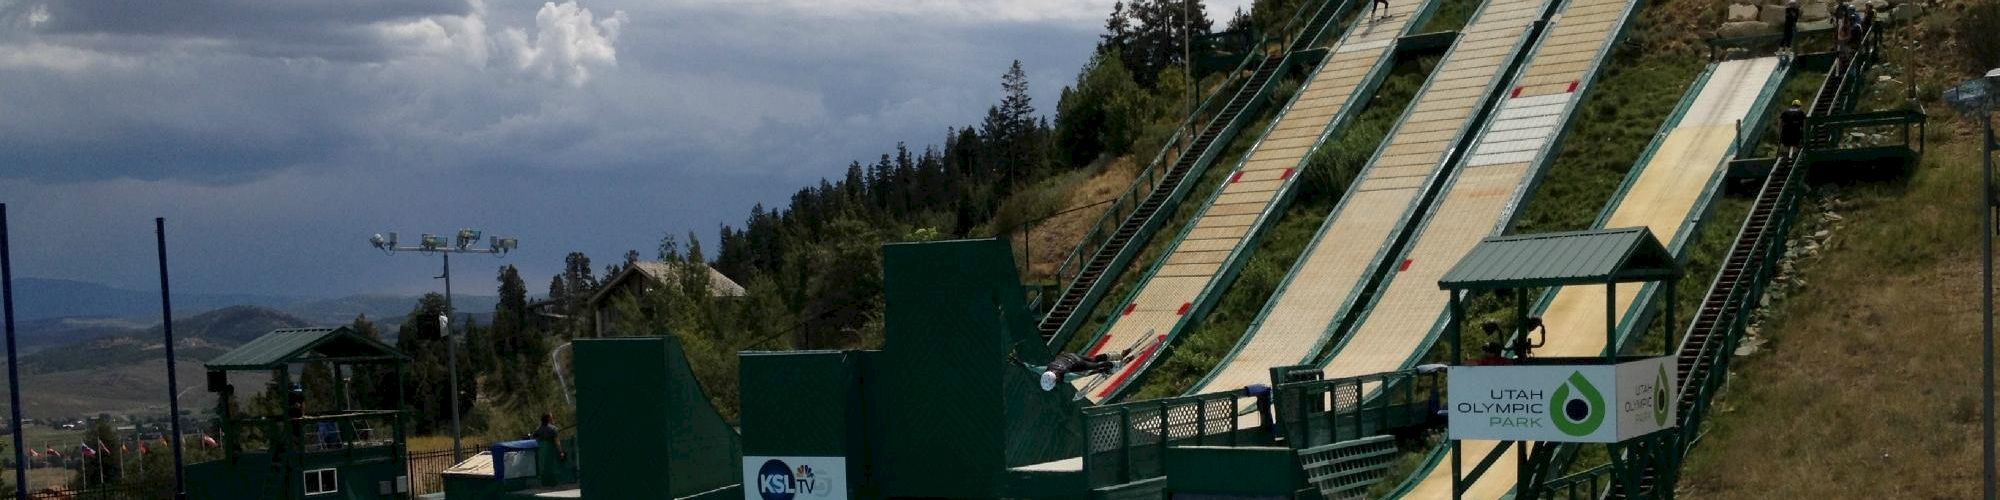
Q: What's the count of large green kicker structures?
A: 3